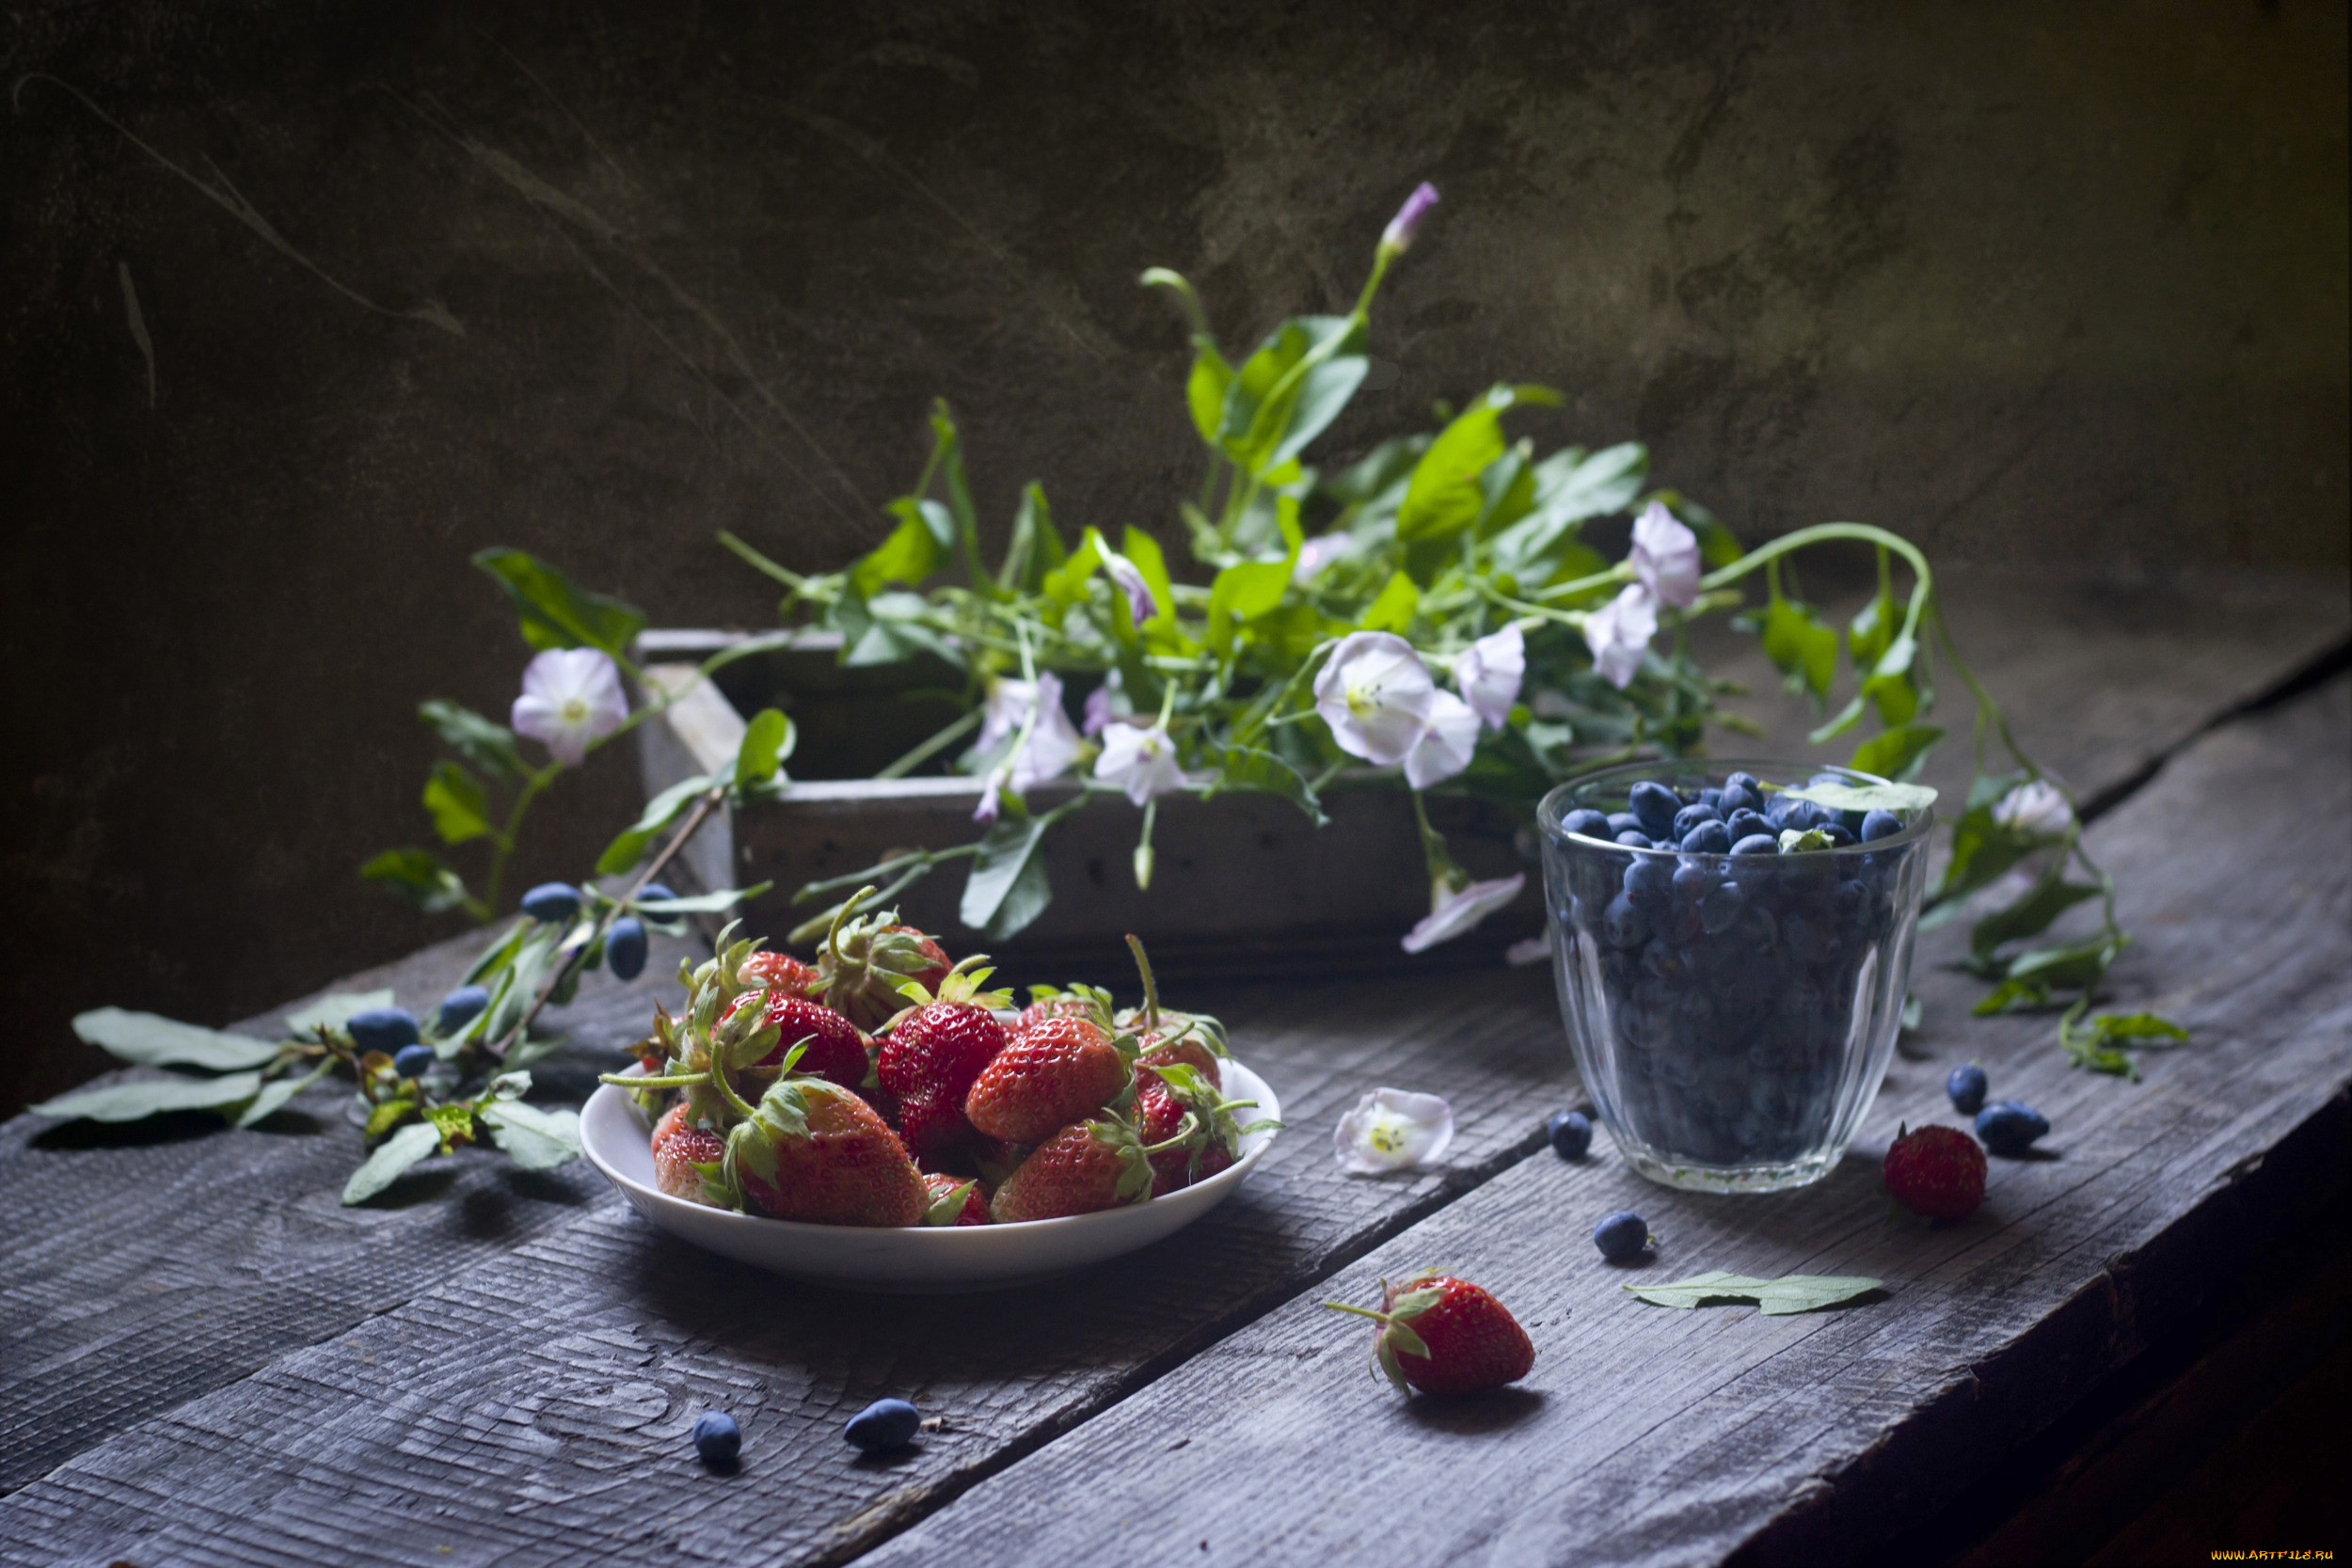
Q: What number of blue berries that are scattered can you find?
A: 6